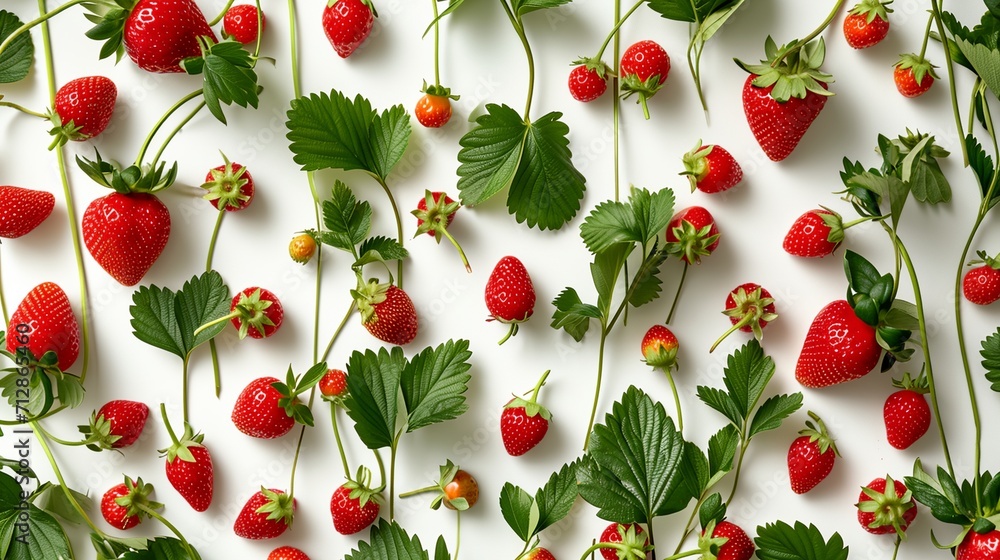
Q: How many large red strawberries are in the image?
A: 5